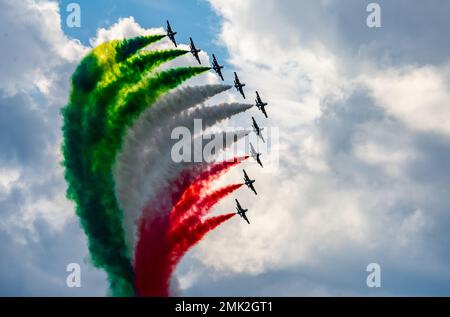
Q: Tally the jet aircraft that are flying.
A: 9